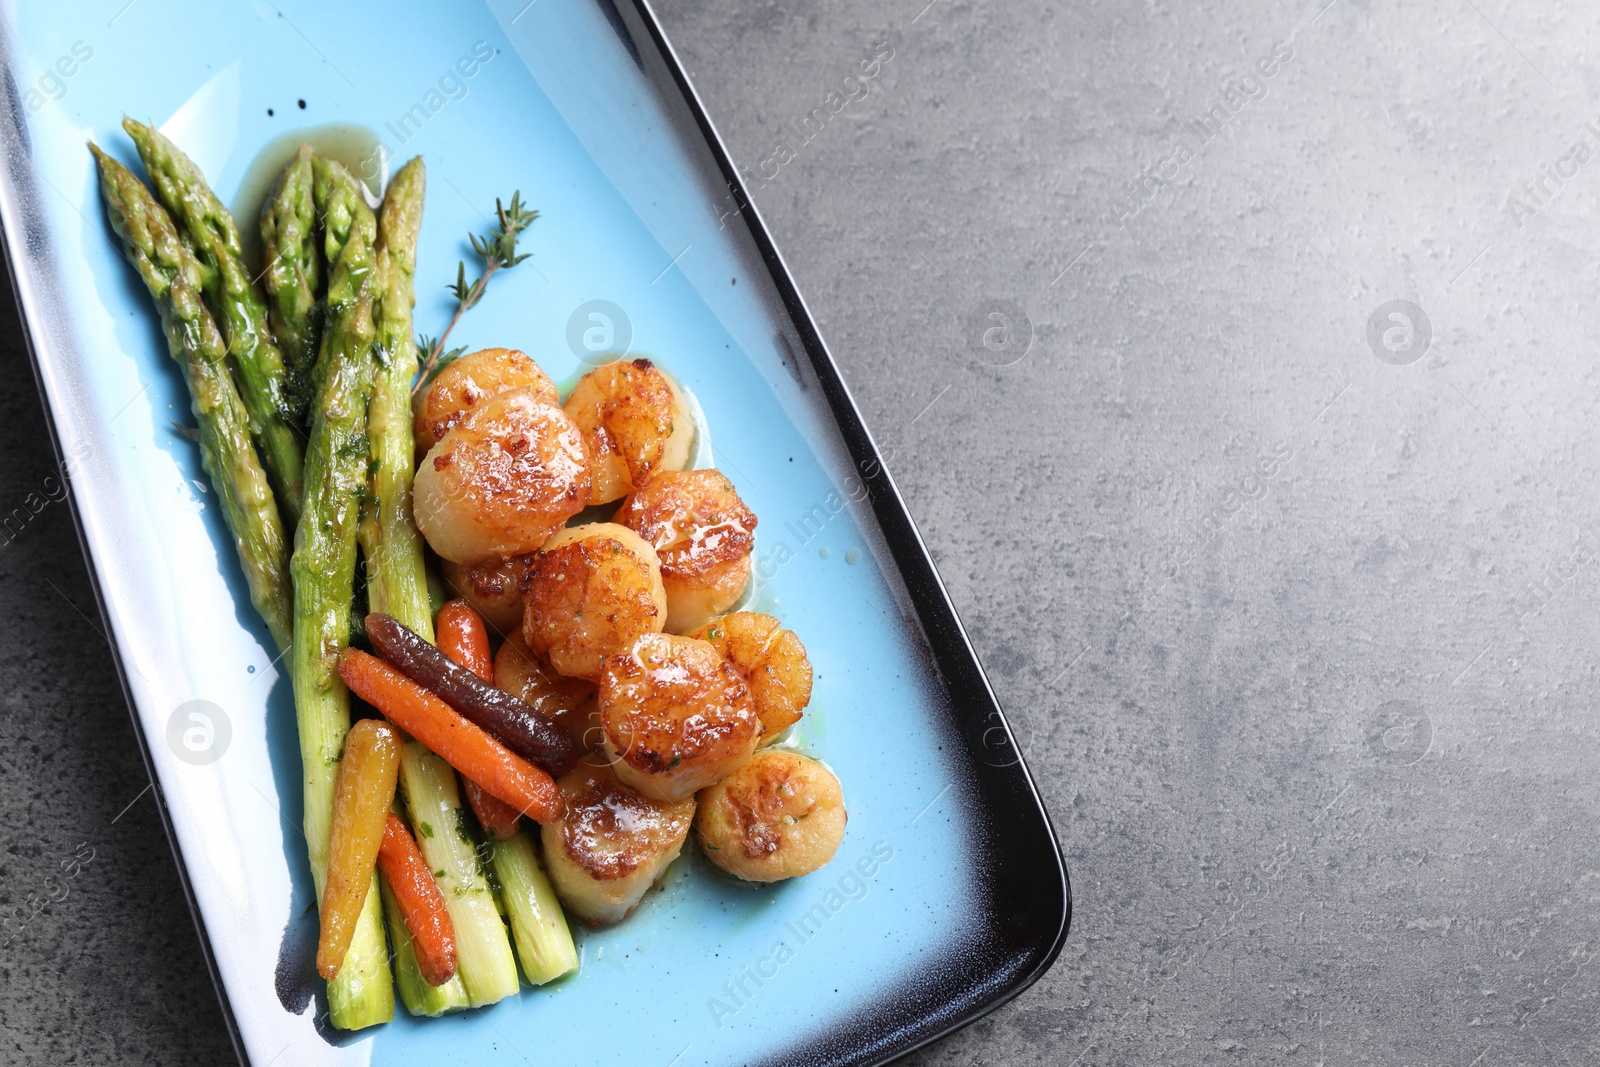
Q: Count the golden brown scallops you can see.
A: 11